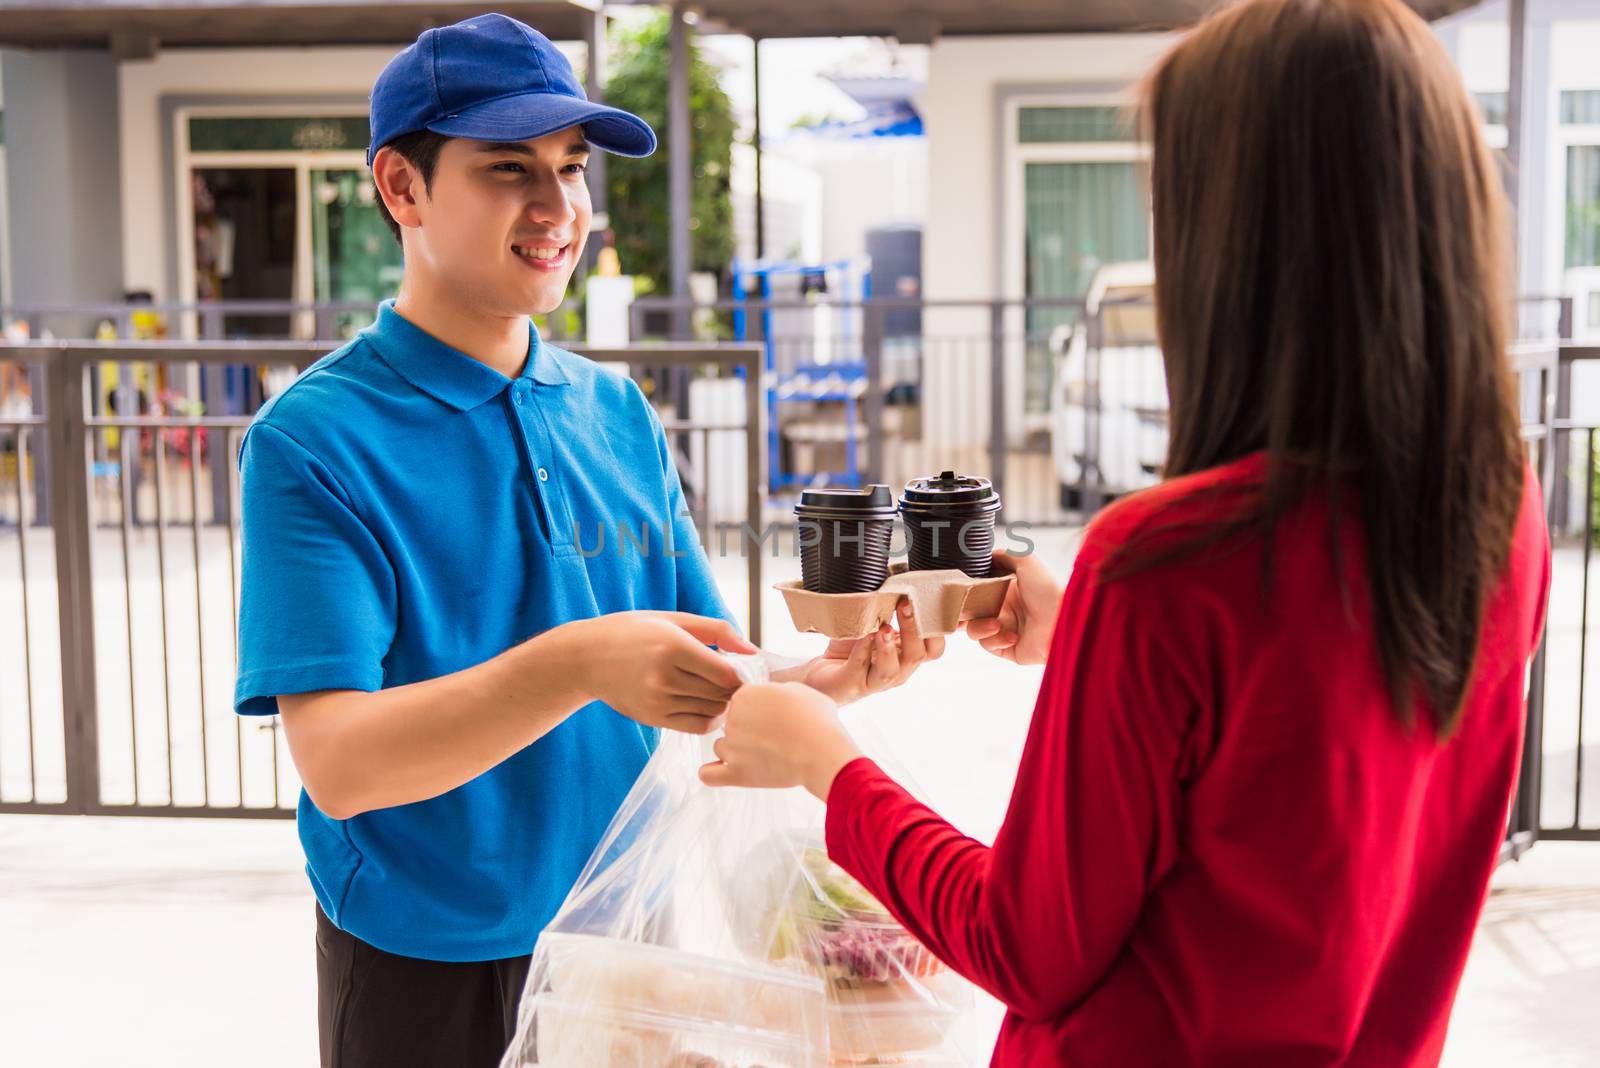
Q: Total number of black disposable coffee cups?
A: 2